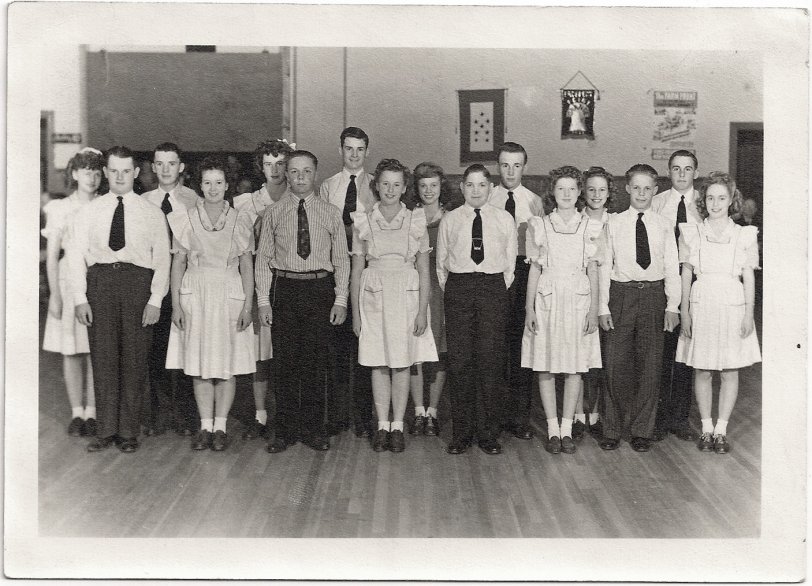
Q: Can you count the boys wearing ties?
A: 8